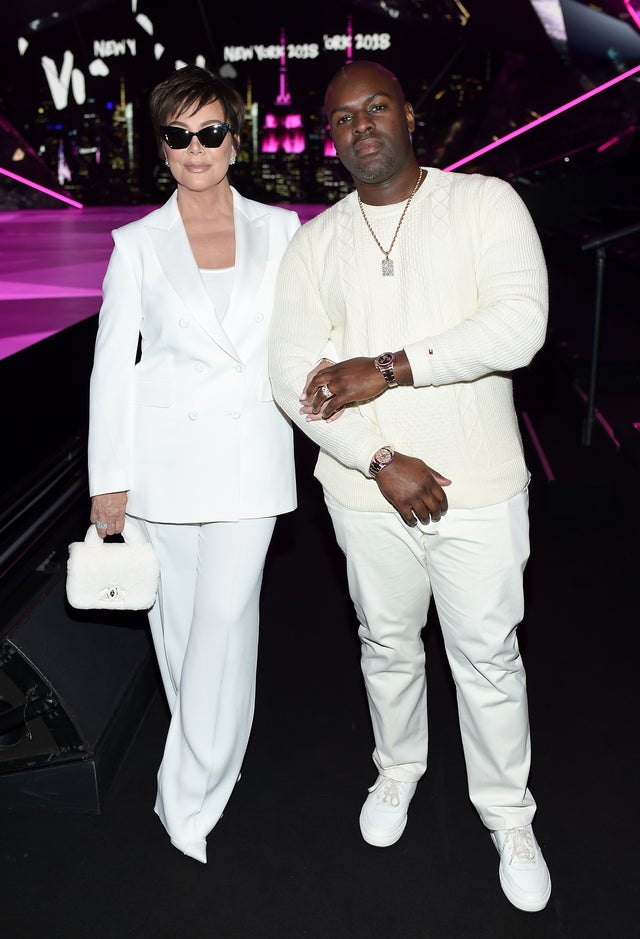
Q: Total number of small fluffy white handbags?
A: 1